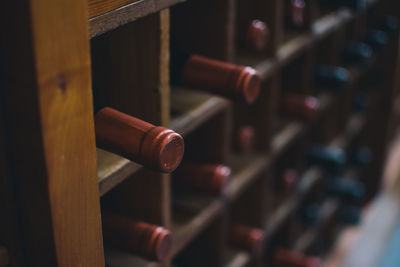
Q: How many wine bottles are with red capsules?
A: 11